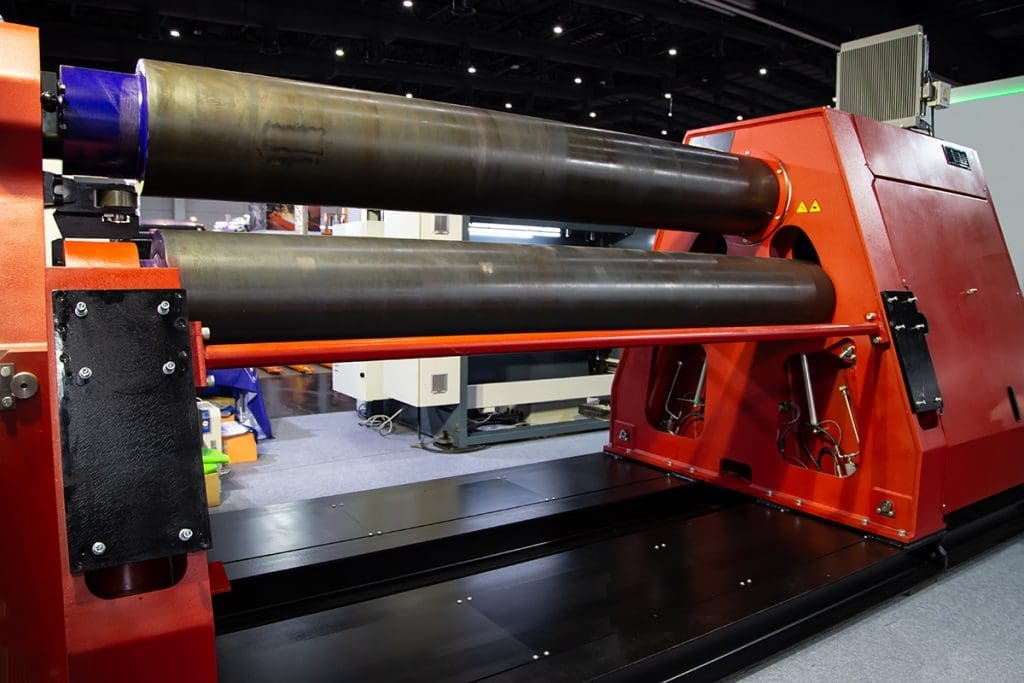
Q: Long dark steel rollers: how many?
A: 2